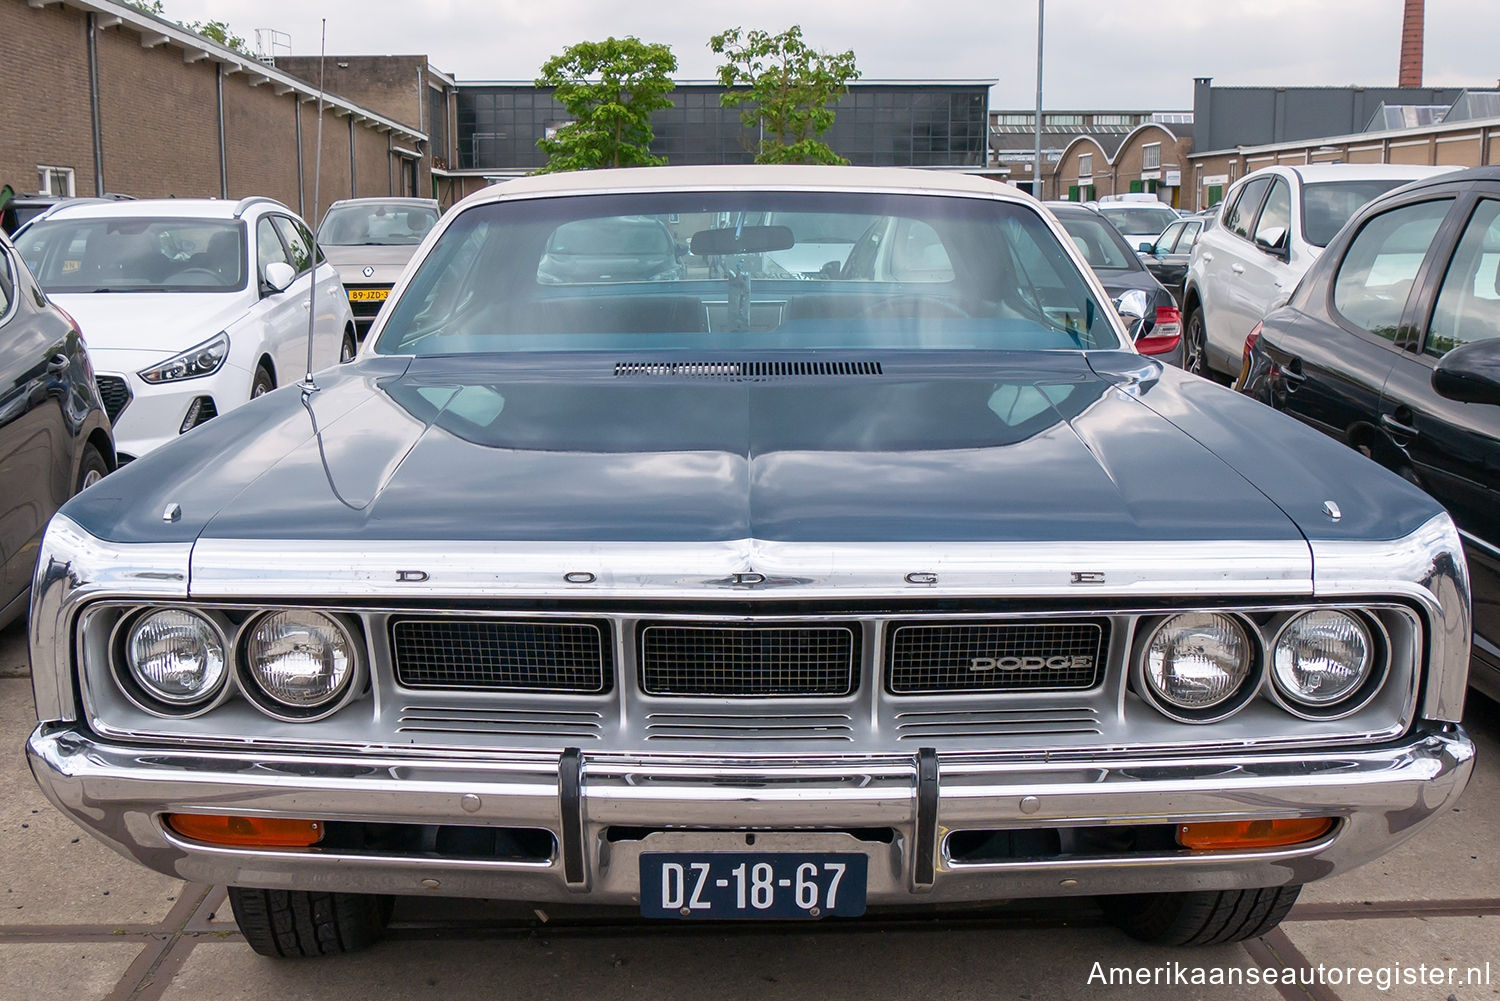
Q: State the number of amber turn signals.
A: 2